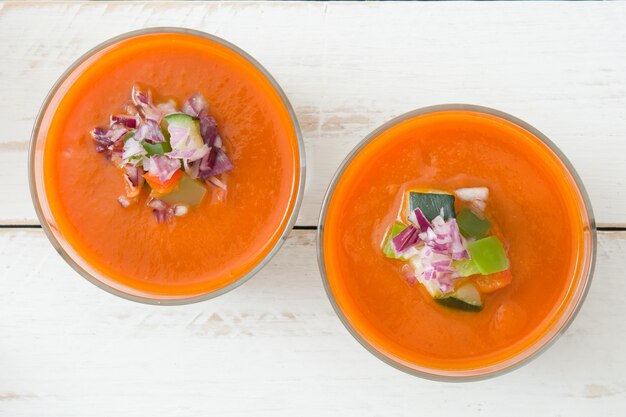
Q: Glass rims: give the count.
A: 2